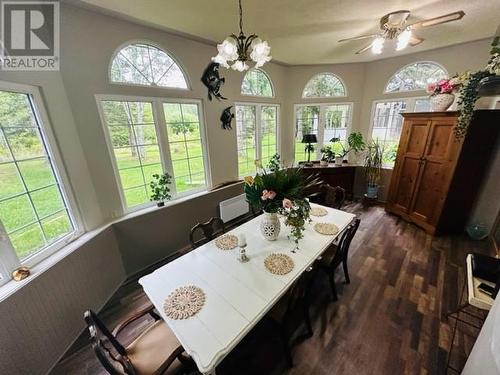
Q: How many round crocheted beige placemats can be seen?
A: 5